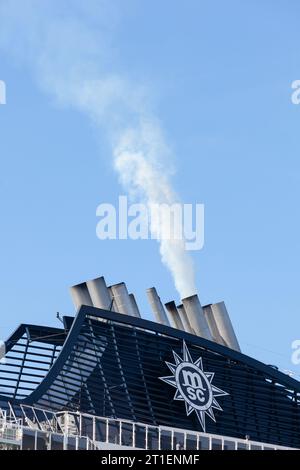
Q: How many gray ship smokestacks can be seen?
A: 11